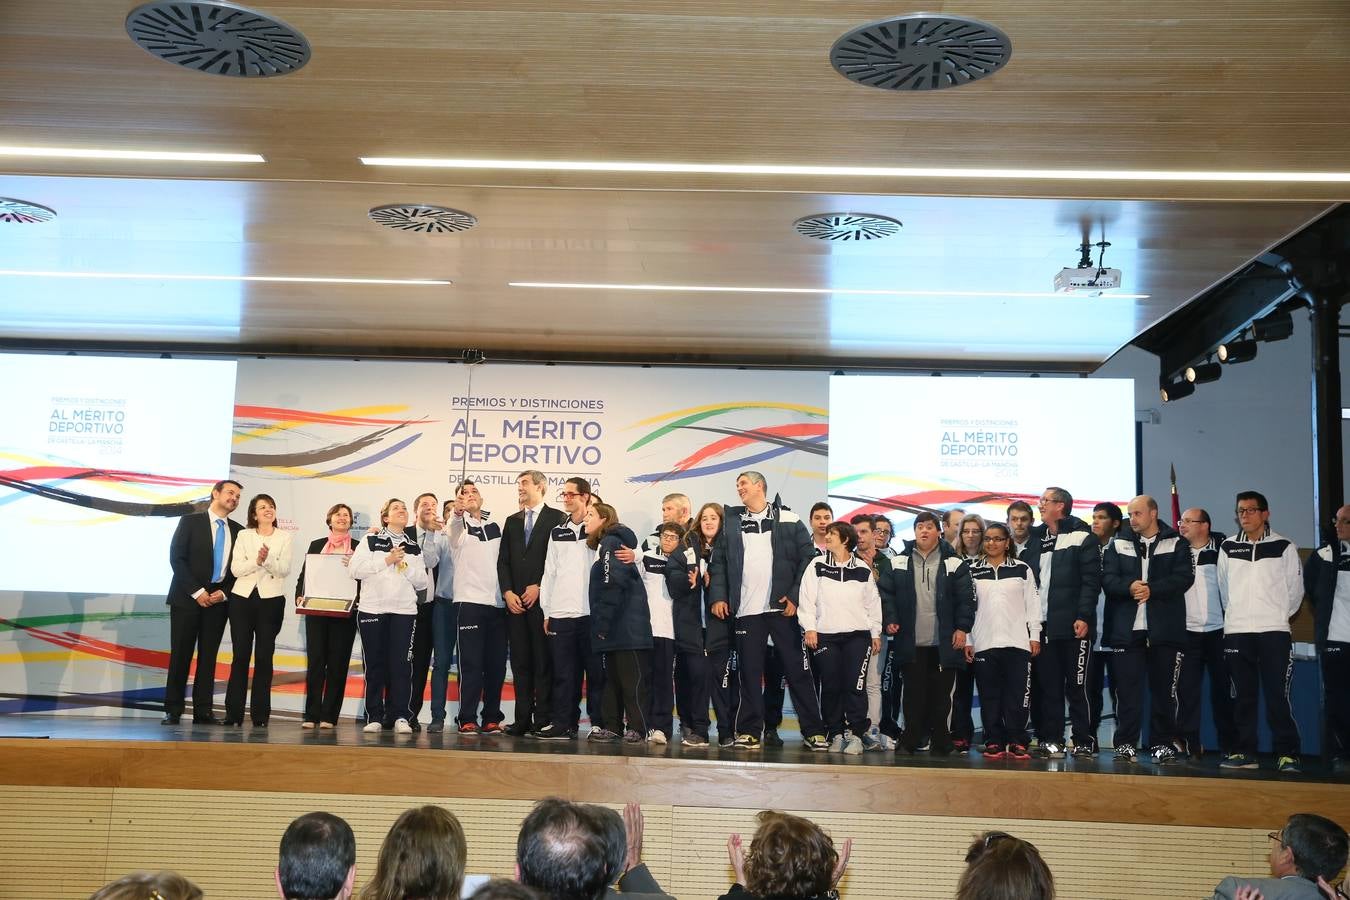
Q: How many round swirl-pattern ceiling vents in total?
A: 5